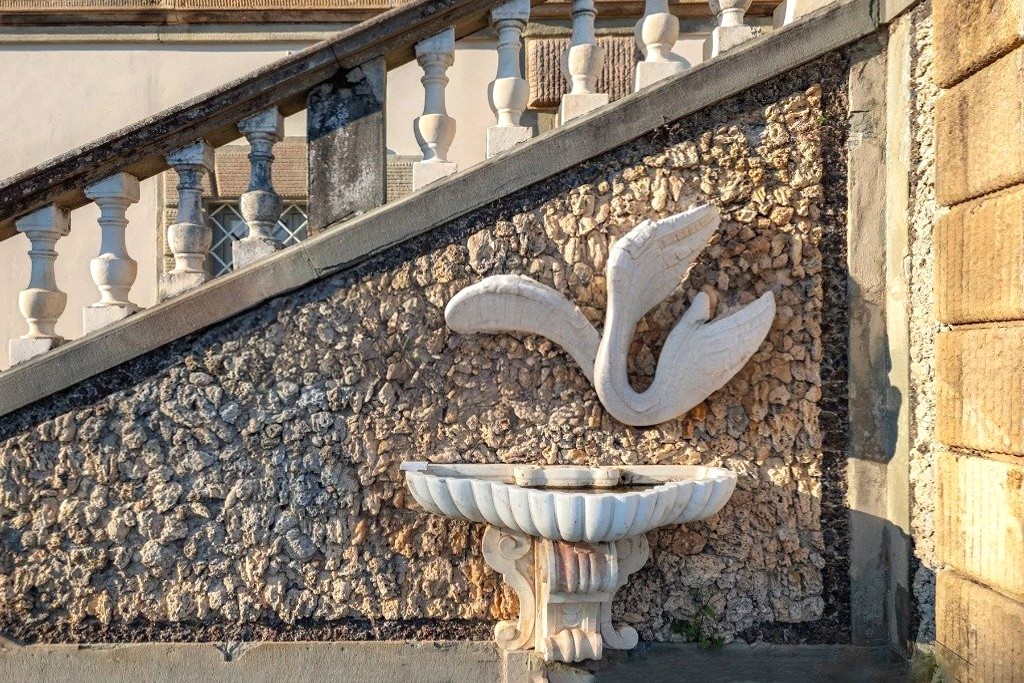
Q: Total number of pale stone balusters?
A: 9